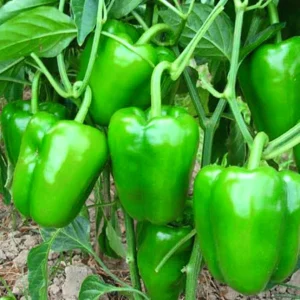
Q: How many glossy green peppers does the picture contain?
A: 7